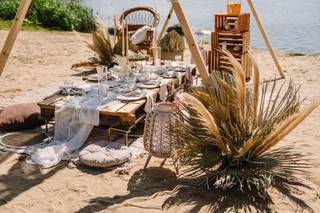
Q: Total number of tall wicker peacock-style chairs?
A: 1